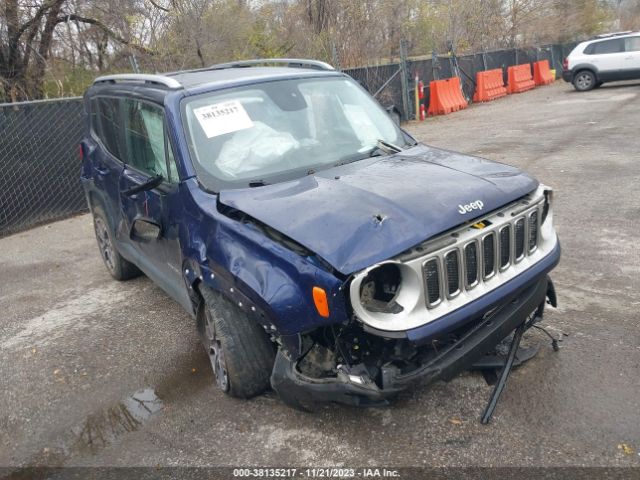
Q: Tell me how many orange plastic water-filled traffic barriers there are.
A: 4